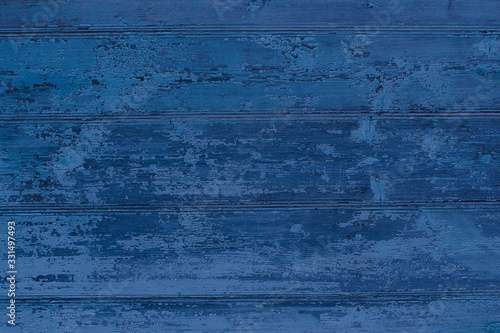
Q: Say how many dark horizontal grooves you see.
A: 4